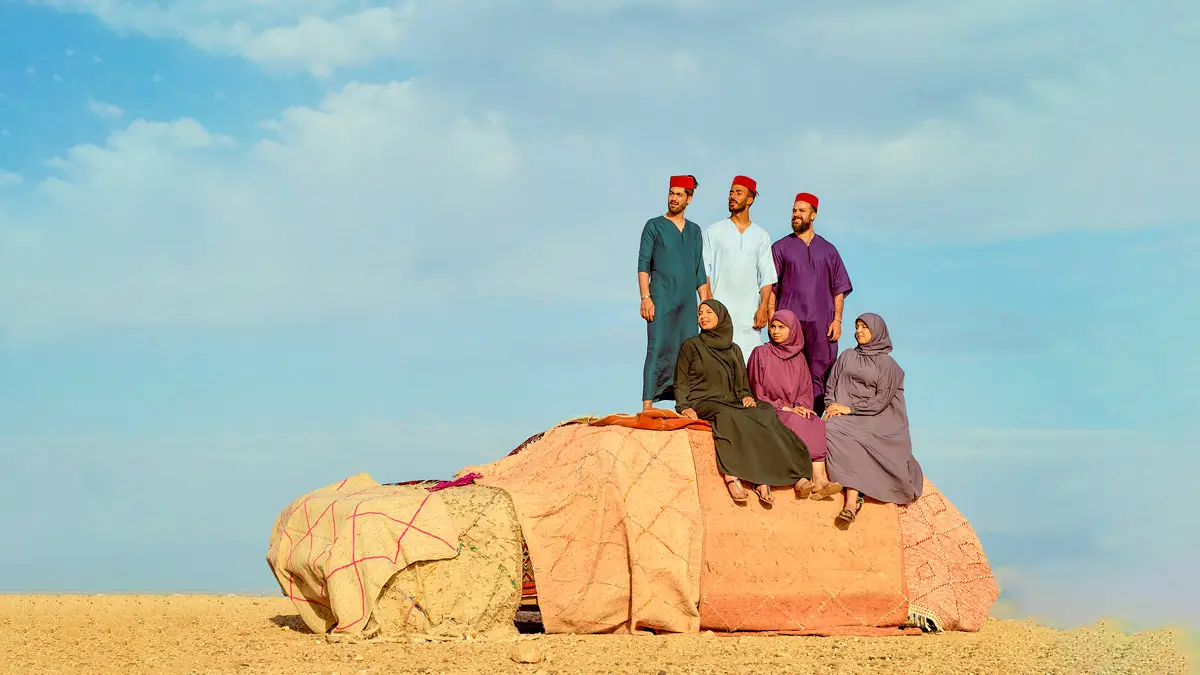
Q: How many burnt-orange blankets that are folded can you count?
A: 1